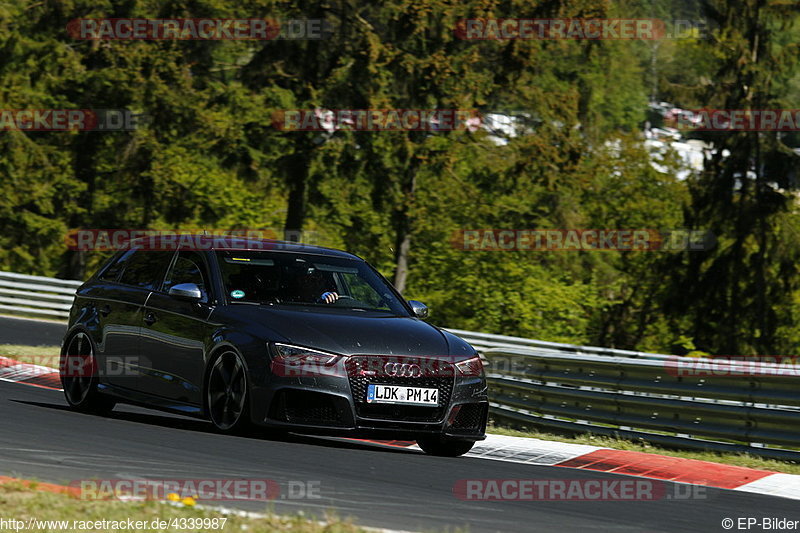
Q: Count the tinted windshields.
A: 1